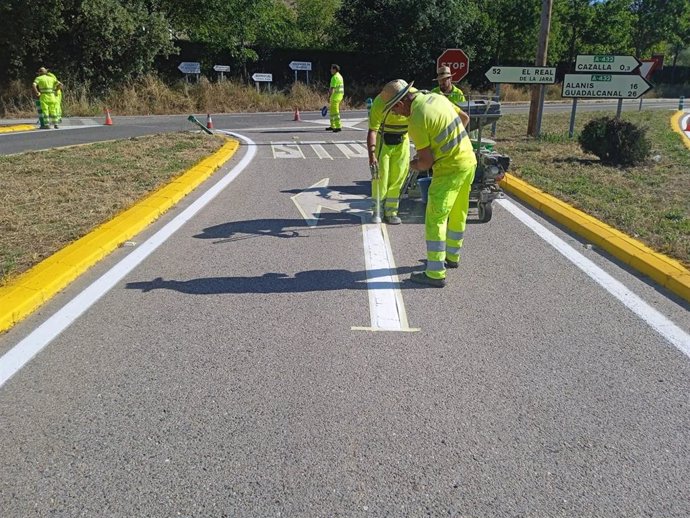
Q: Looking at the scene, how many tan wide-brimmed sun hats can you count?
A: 2